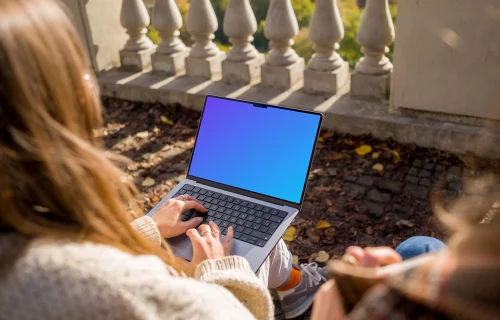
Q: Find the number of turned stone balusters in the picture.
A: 7